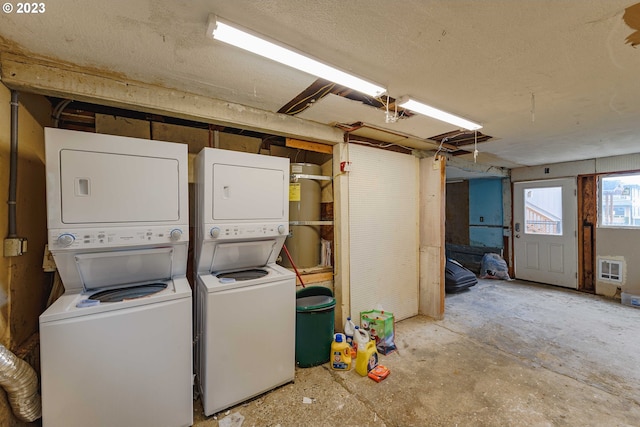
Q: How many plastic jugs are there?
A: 4